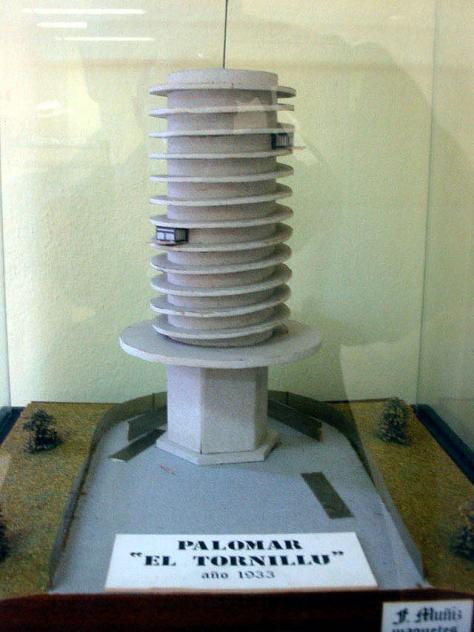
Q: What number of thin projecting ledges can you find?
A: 12